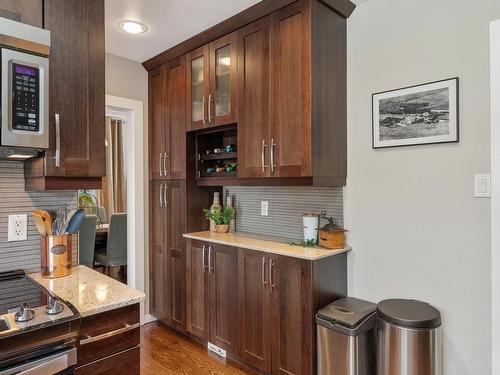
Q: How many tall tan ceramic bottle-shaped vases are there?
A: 2